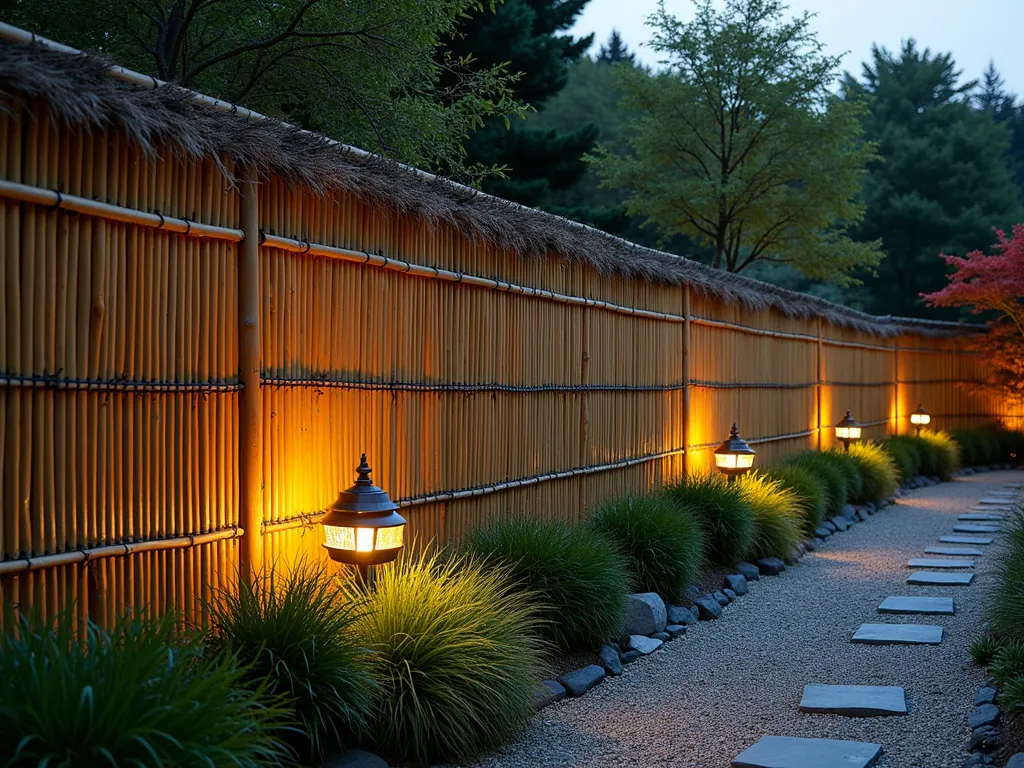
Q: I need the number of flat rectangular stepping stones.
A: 14